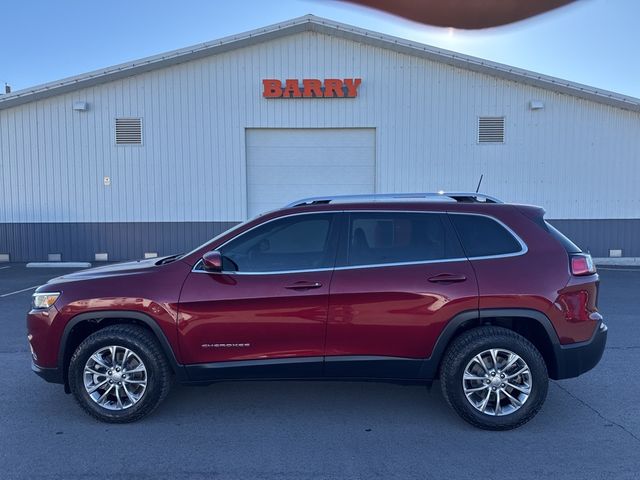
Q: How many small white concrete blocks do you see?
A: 5